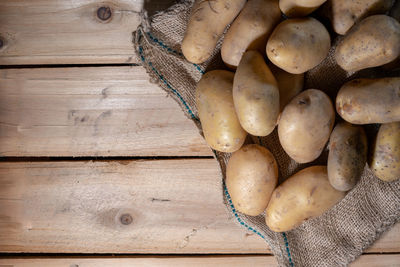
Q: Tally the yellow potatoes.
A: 15